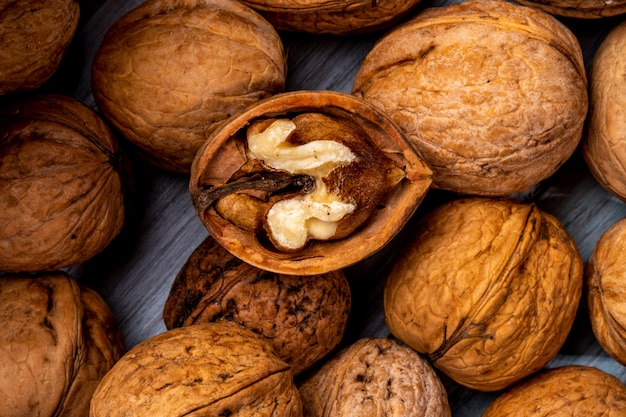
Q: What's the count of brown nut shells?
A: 15